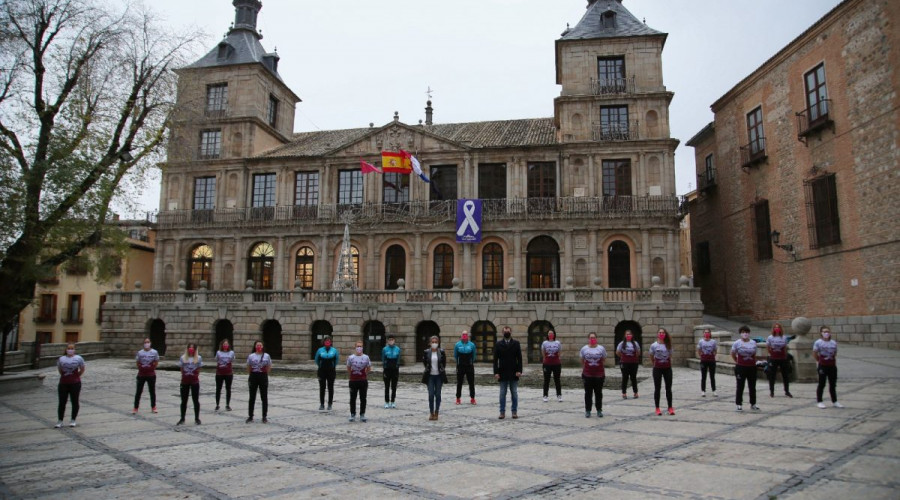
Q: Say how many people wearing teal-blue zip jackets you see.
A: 3